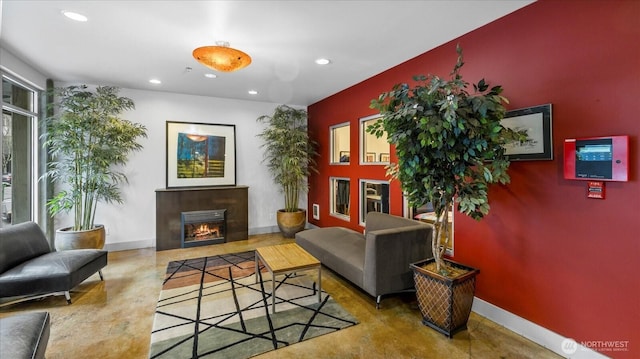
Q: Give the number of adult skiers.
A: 0